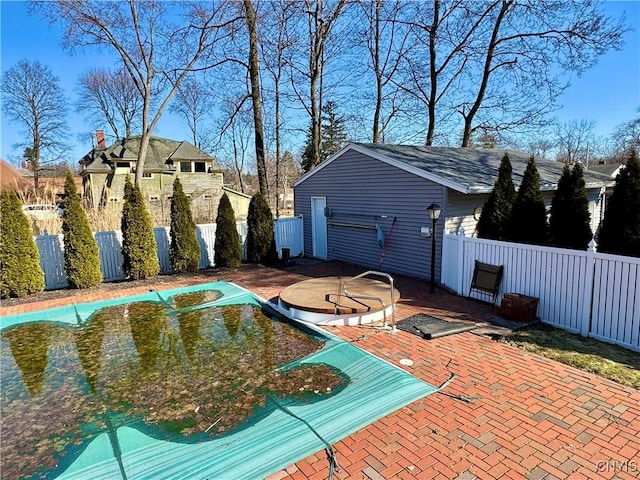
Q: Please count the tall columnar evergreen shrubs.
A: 10